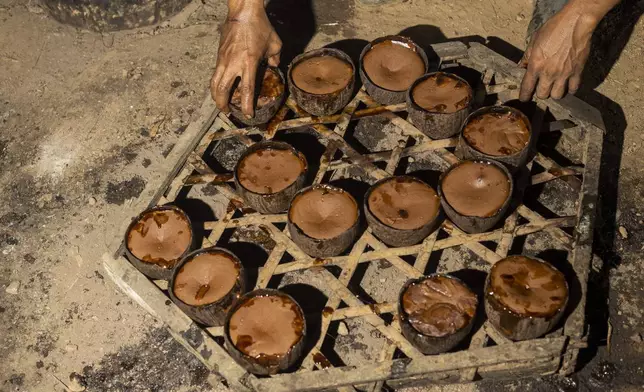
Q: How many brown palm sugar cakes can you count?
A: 14